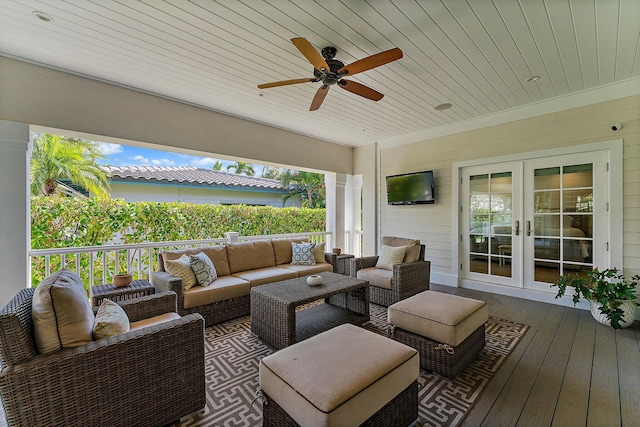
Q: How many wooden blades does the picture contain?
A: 5